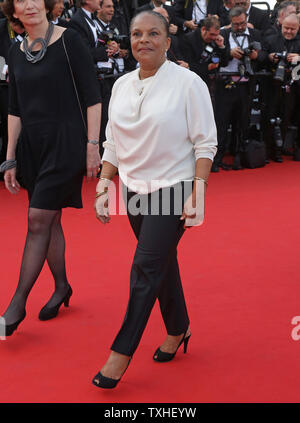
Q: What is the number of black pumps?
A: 4